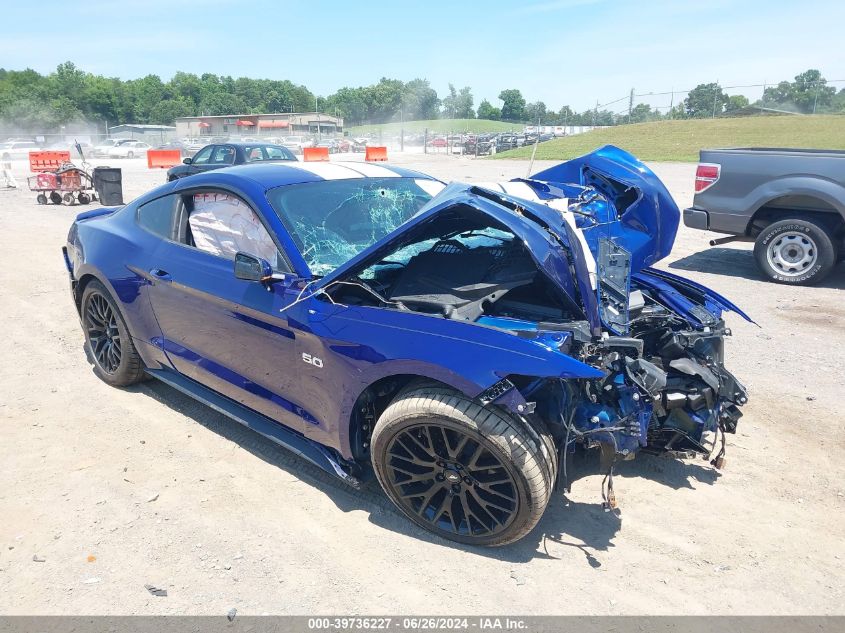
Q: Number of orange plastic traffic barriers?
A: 4